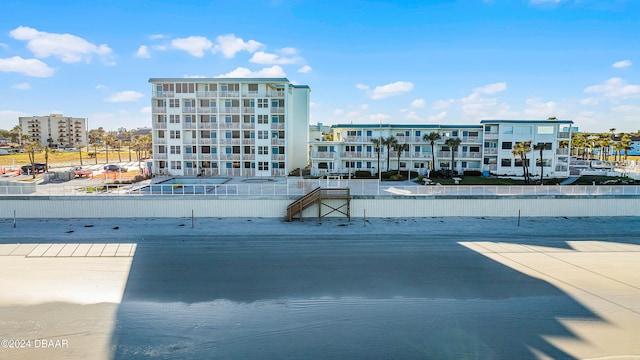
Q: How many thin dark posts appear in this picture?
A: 4